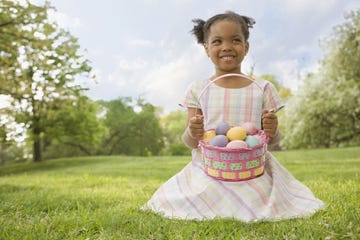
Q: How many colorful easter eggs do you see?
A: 7